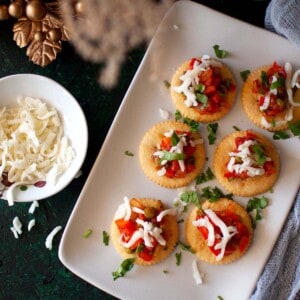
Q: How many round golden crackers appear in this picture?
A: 6